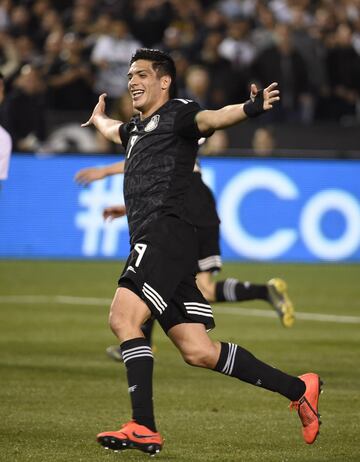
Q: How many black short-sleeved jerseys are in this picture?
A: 2